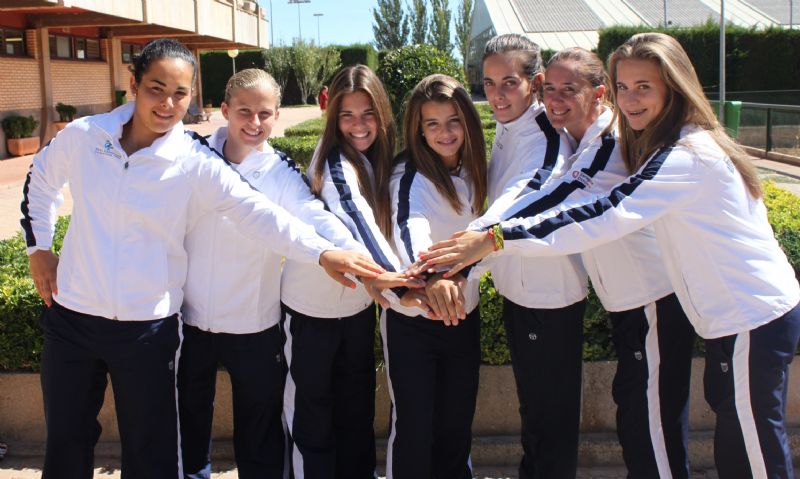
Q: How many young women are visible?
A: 7